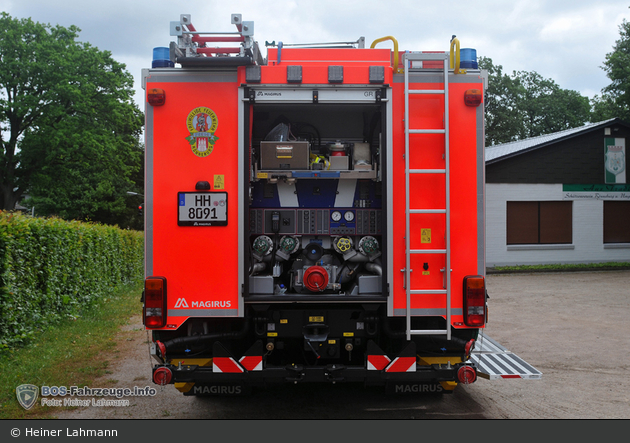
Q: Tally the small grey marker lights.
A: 4